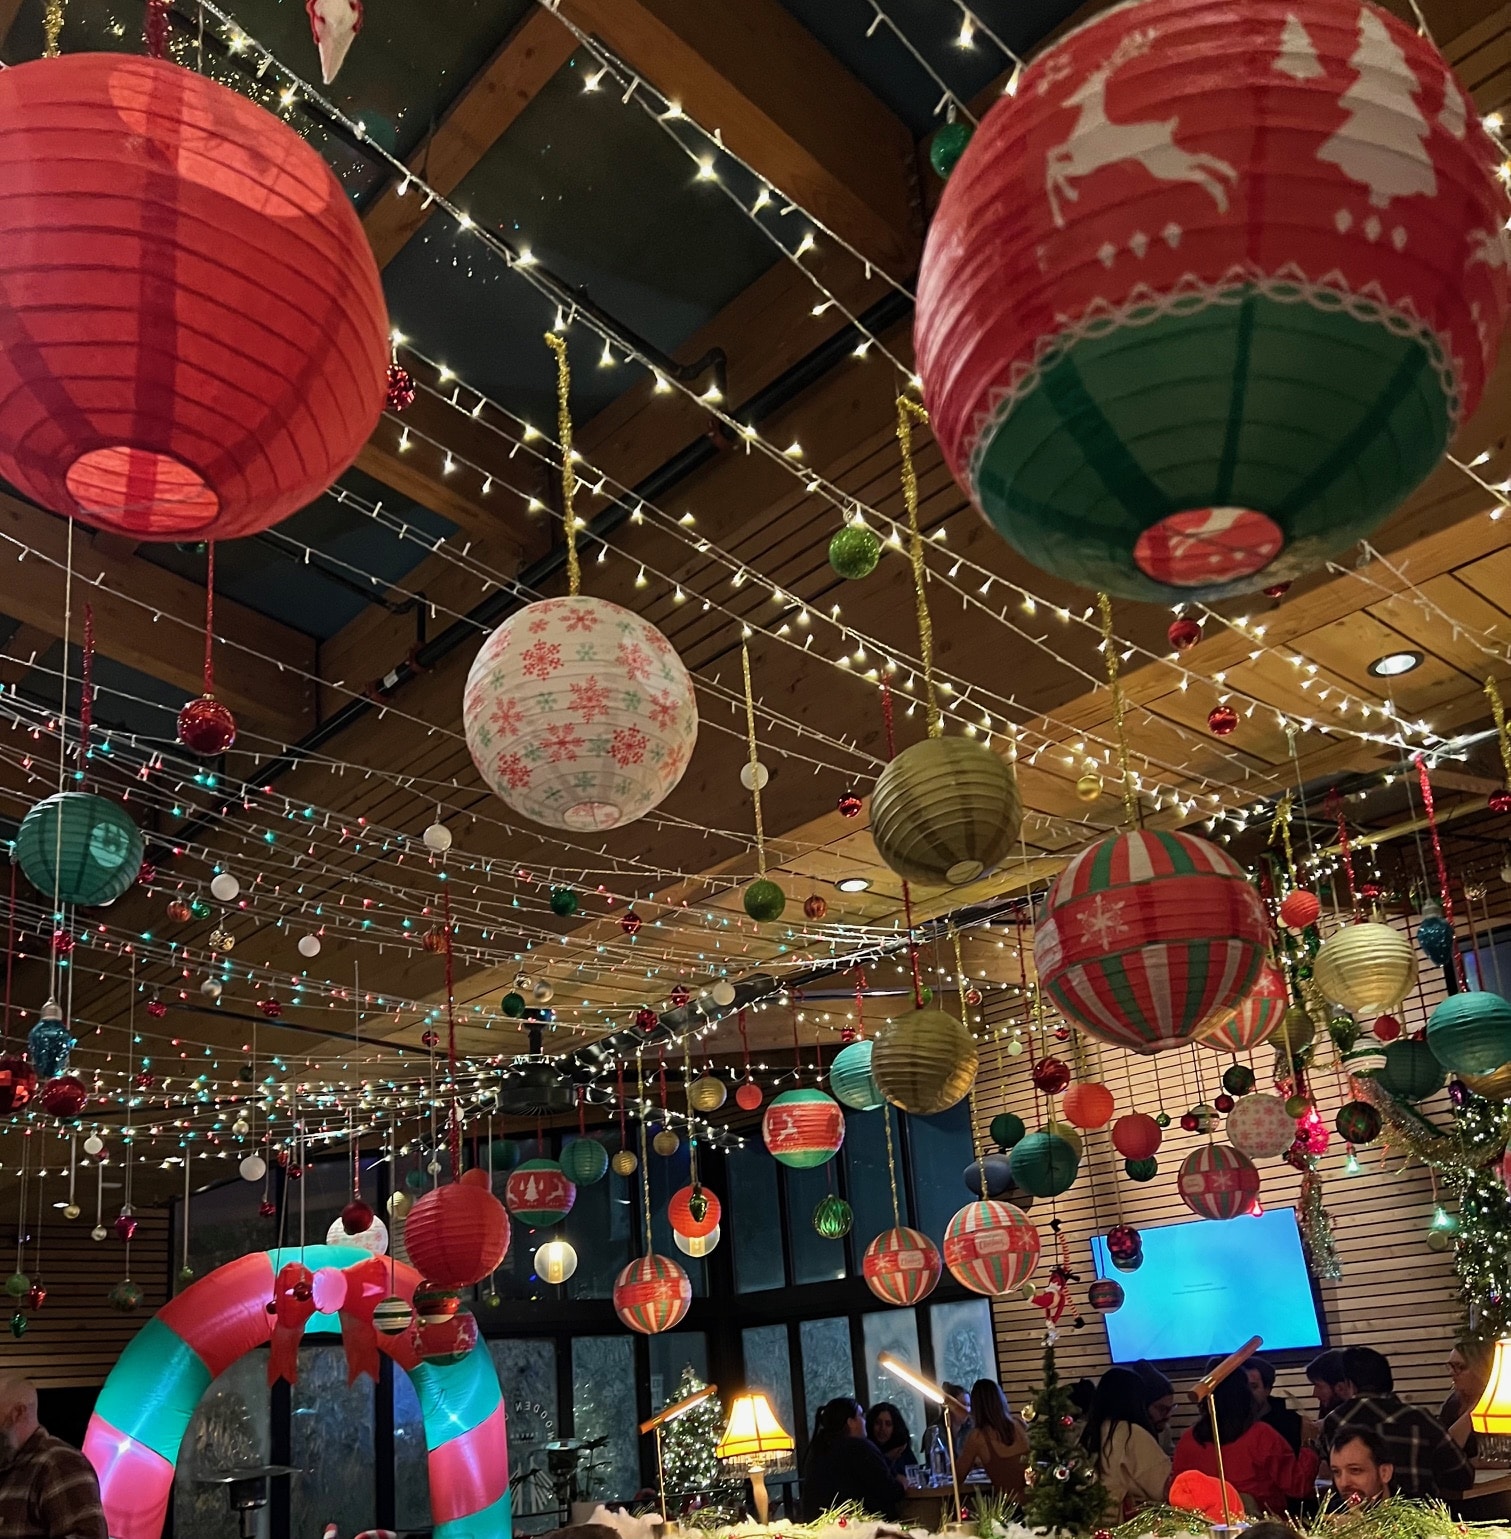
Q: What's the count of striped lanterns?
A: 6